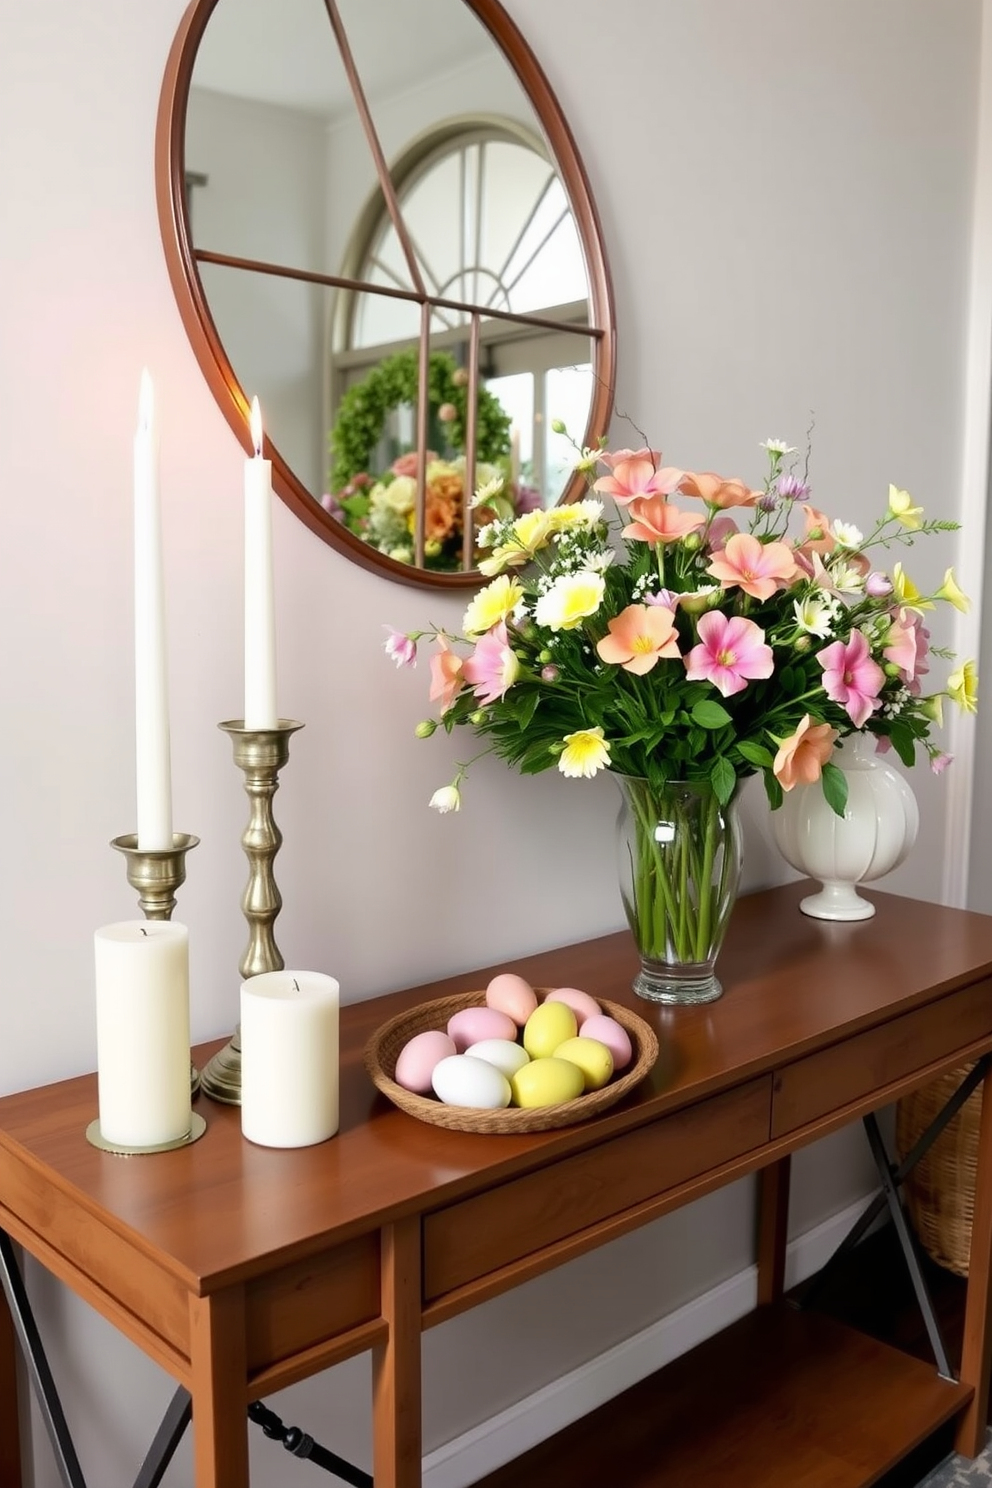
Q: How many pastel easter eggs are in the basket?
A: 10